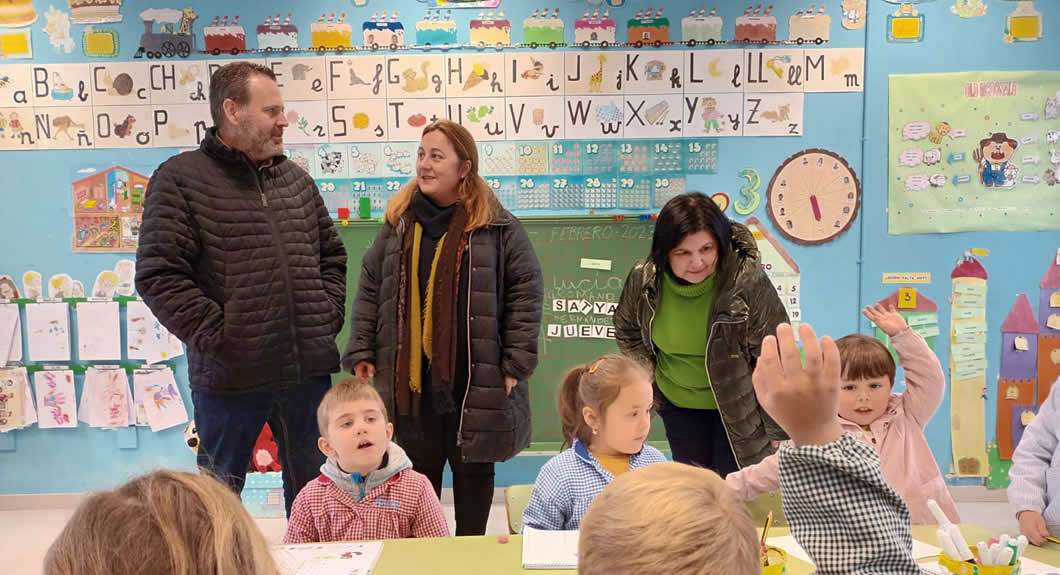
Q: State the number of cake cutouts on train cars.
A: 12